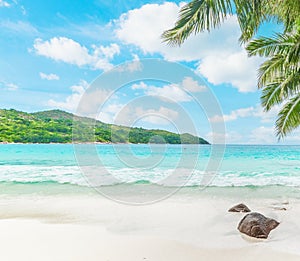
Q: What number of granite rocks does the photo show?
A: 2